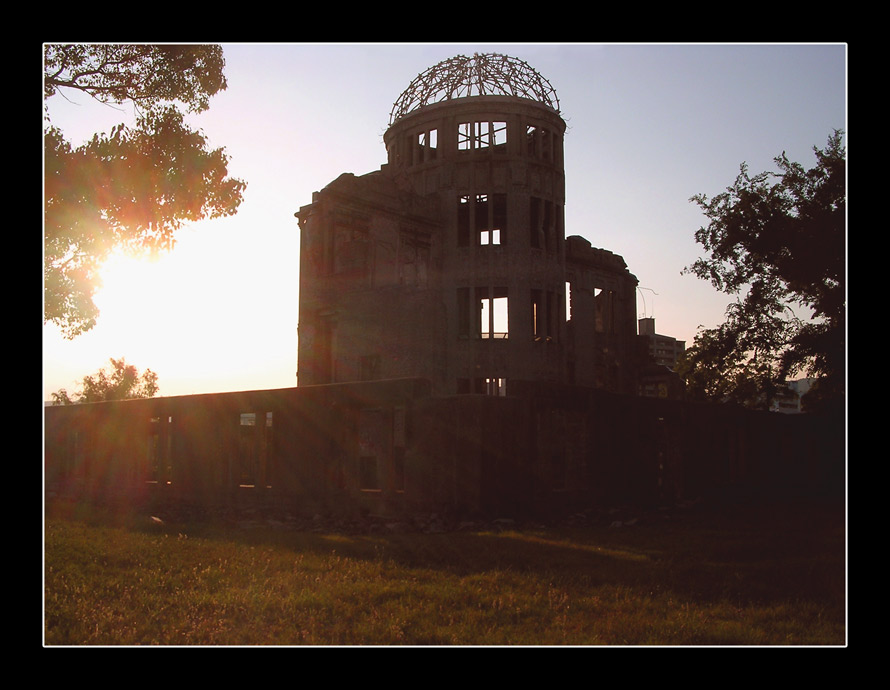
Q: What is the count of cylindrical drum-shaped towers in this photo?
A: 1